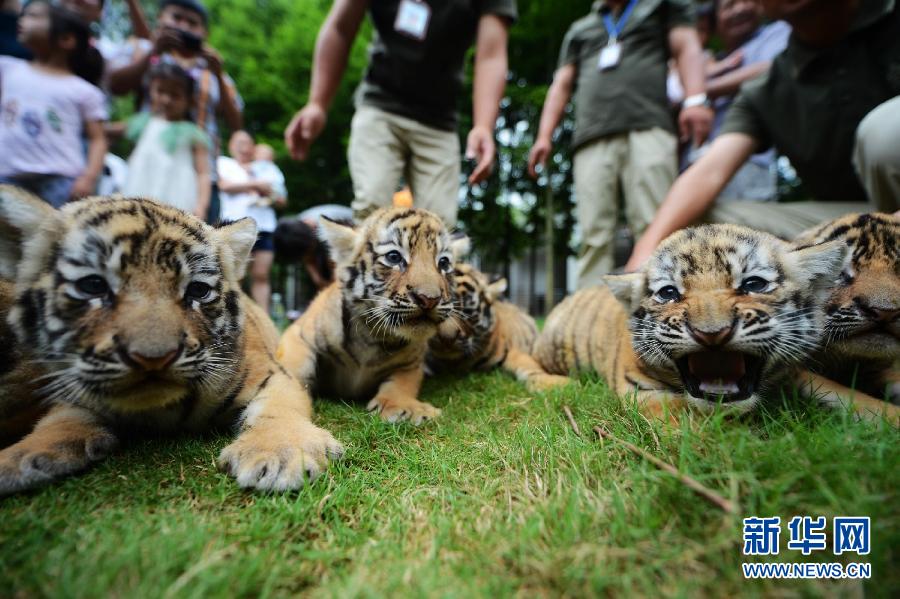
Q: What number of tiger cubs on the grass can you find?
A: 5